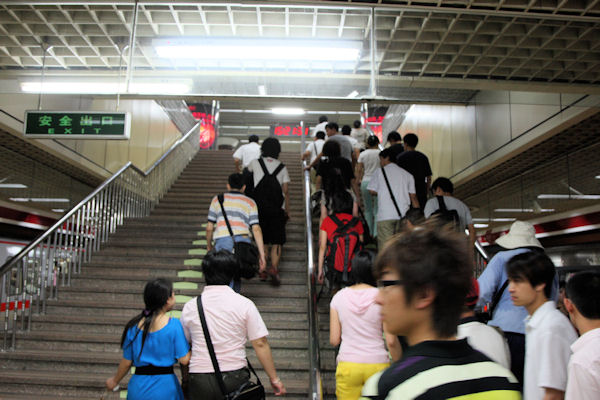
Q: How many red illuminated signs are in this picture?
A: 3